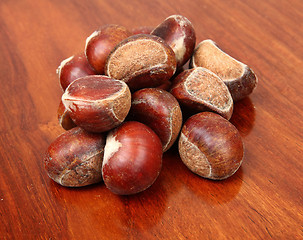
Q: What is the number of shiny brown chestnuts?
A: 13